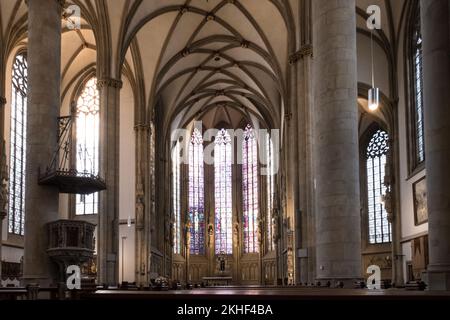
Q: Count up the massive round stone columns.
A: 3